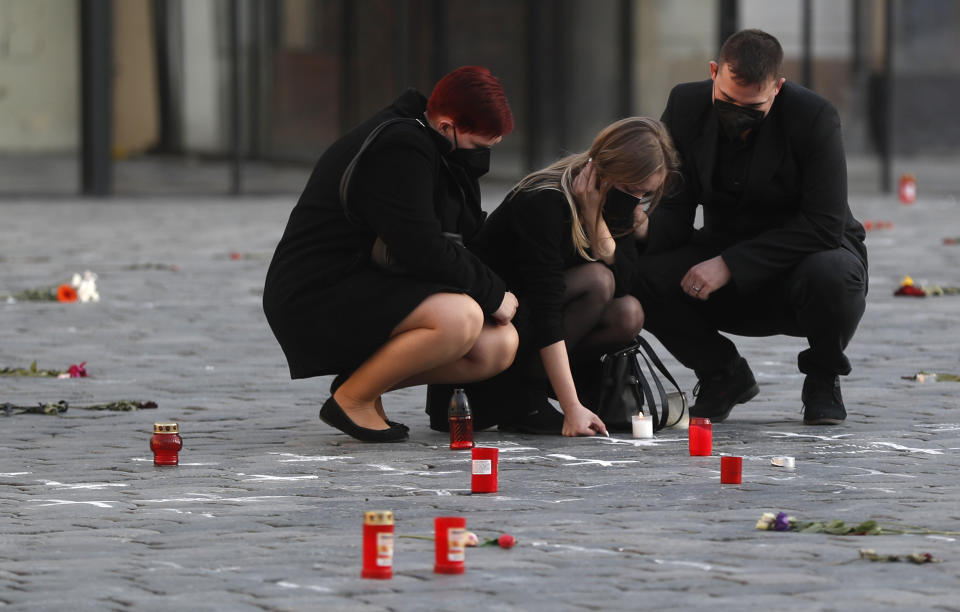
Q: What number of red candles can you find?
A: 8